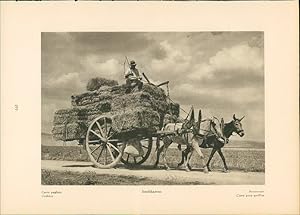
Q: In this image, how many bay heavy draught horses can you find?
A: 0